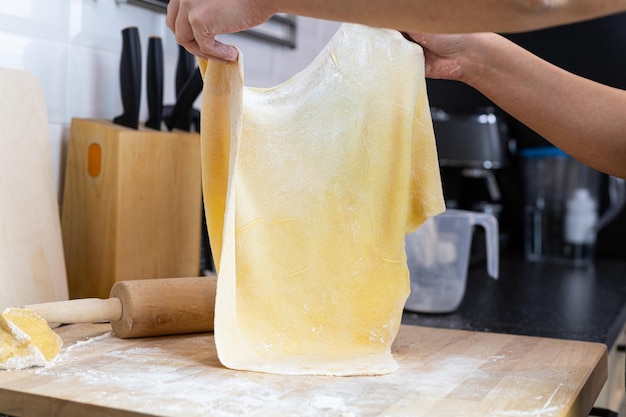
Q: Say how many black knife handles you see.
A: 4